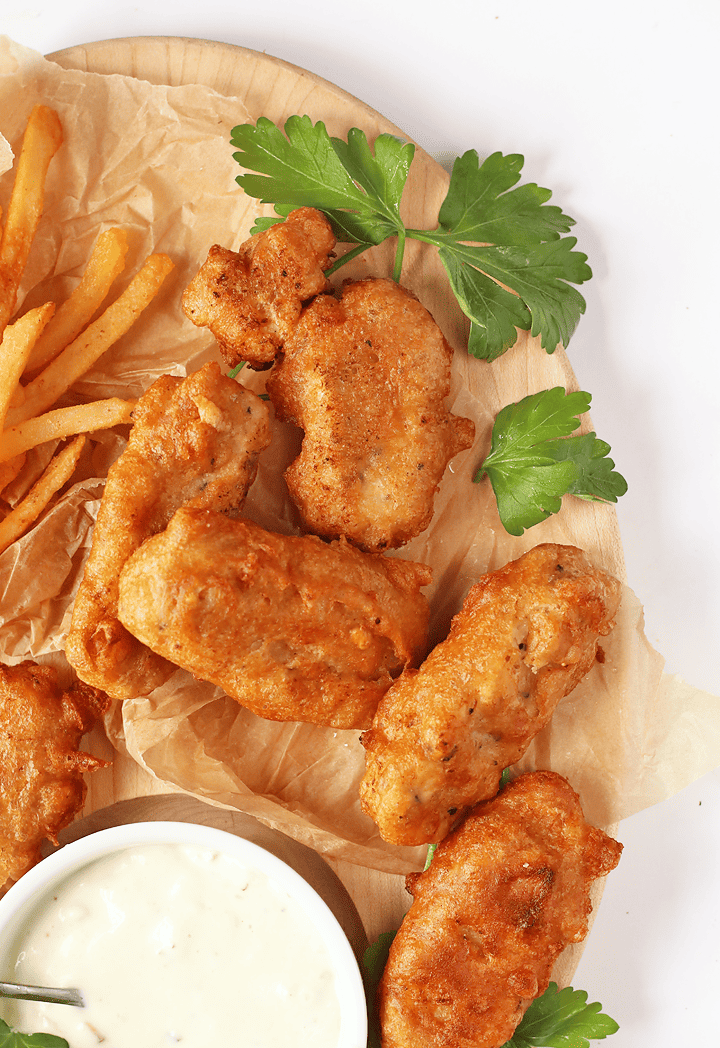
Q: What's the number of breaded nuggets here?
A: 7